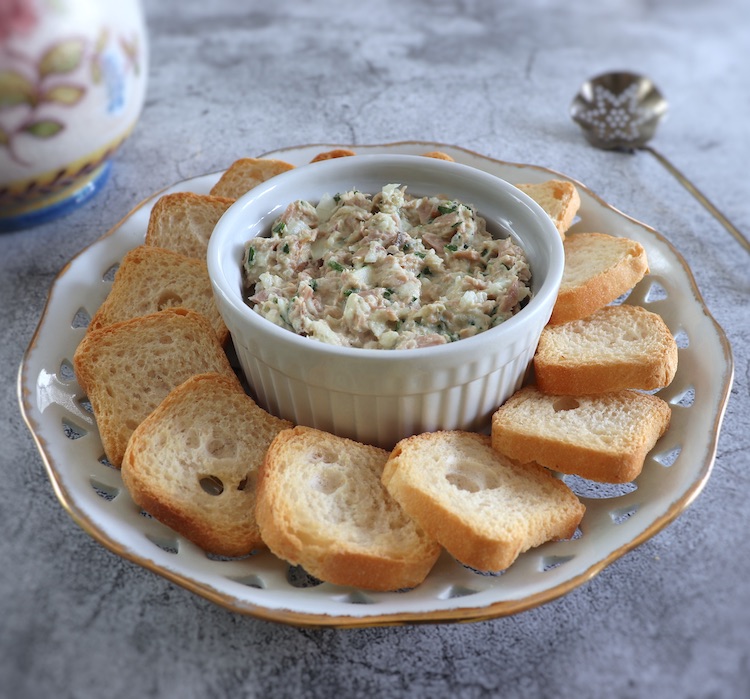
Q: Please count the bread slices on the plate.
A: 13